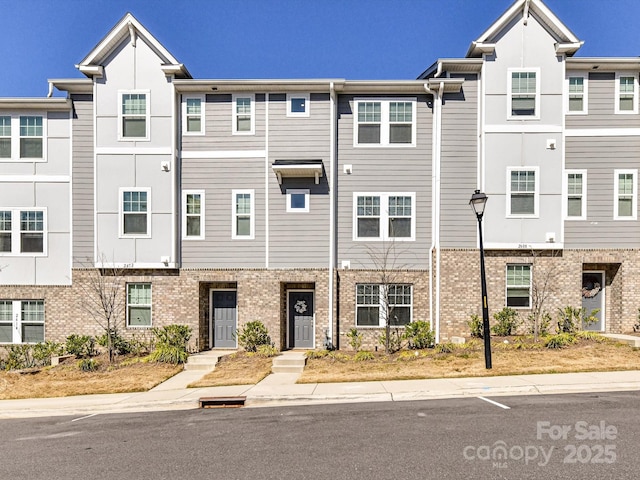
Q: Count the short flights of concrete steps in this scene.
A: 2